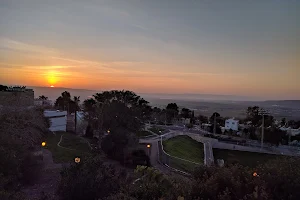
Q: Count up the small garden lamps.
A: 5